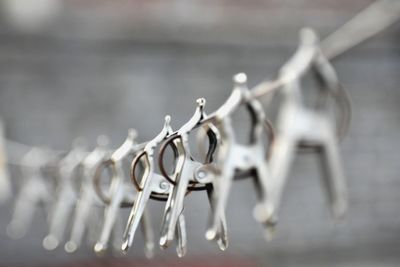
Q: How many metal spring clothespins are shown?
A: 8